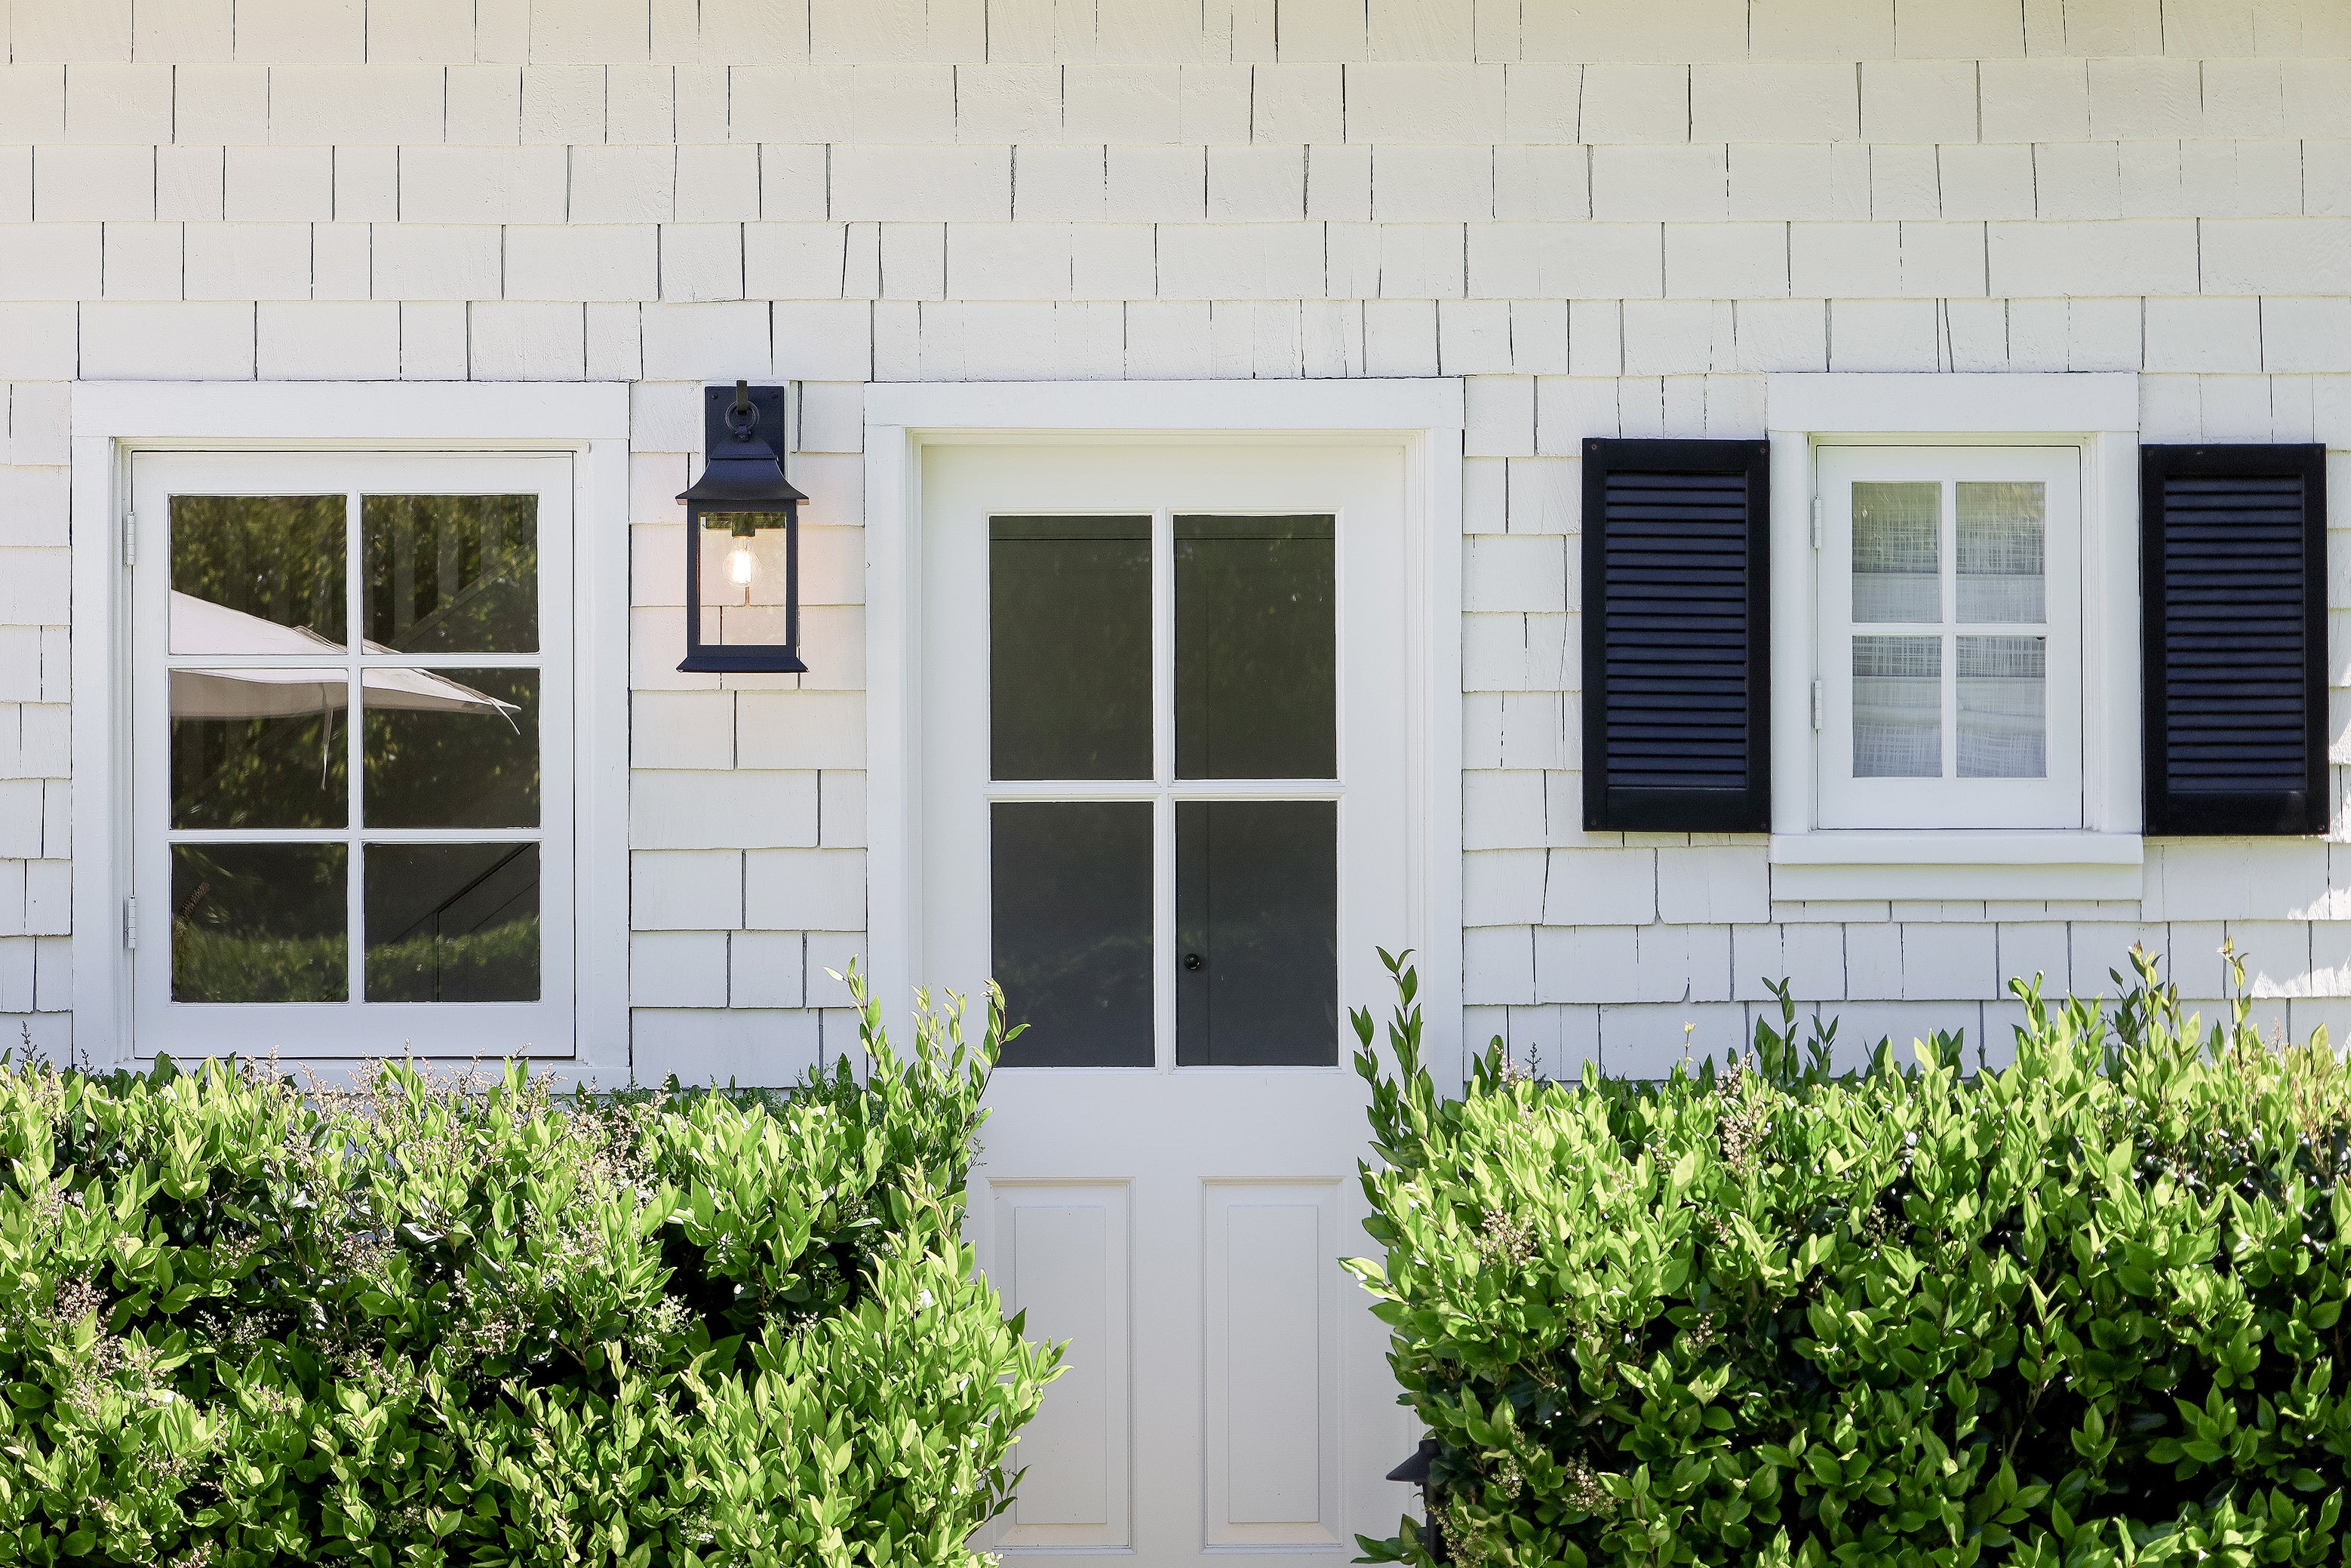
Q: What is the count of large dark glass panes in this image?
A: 4